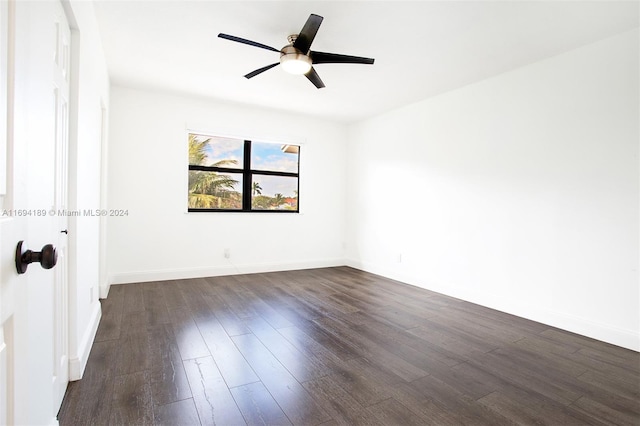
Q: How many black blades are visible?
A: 5